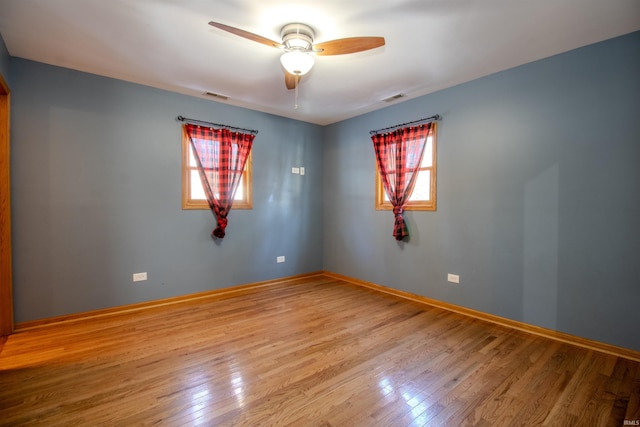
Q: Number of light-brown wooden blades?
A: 3